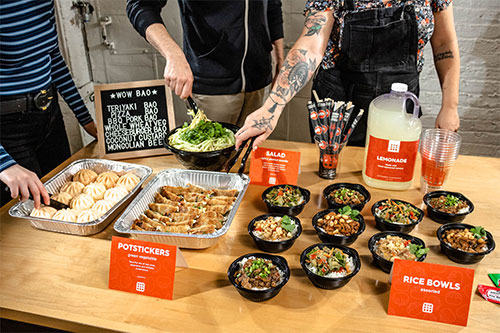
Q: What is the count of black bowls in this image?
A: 11